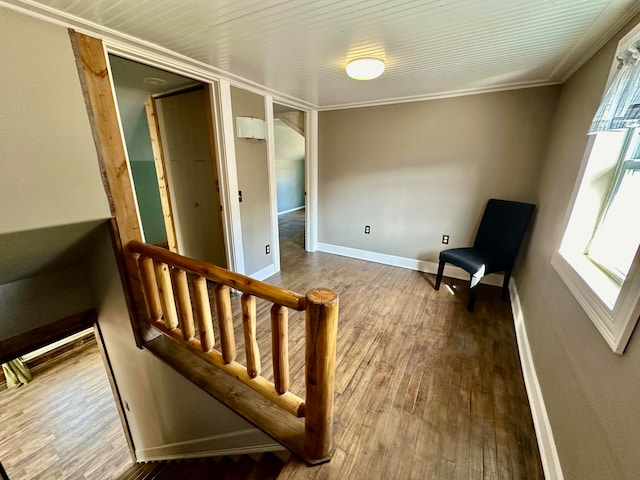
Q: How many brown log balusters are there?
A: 7